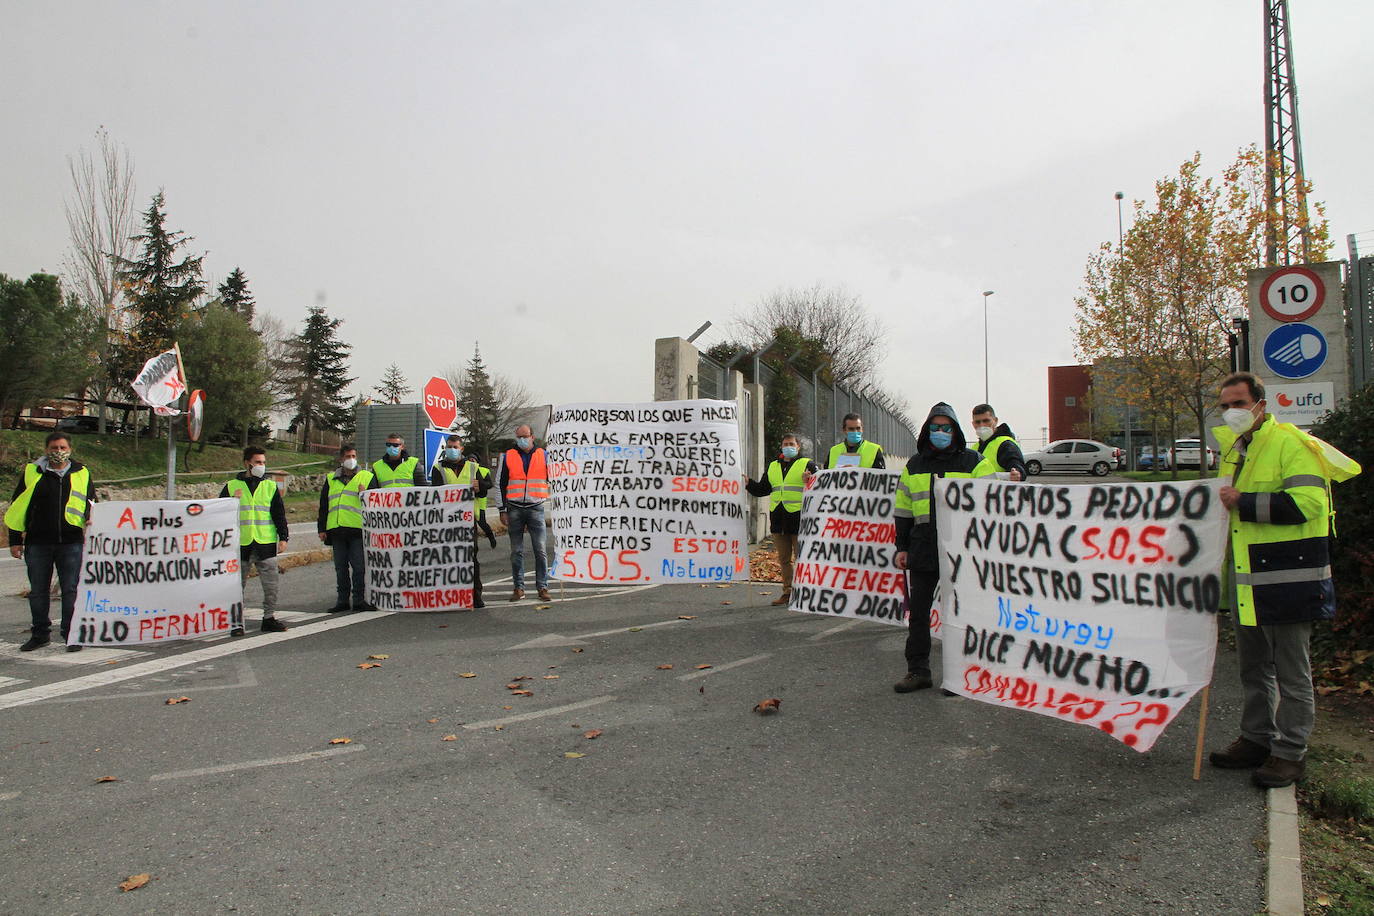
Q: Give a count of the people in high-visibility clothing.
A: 12